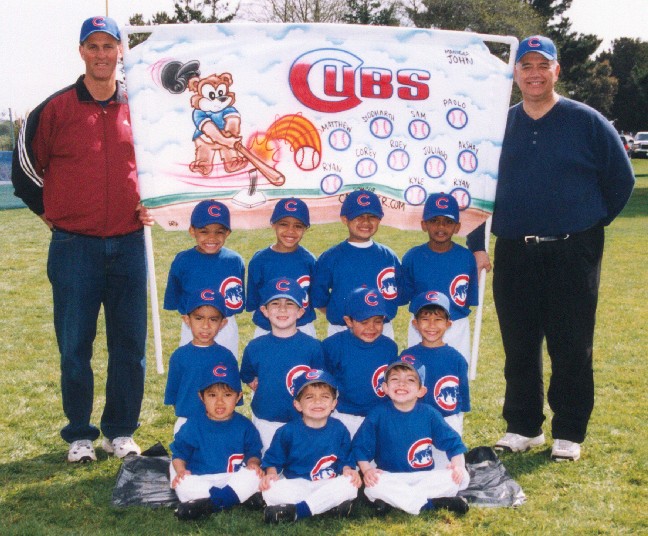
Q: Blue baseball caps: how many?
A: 13